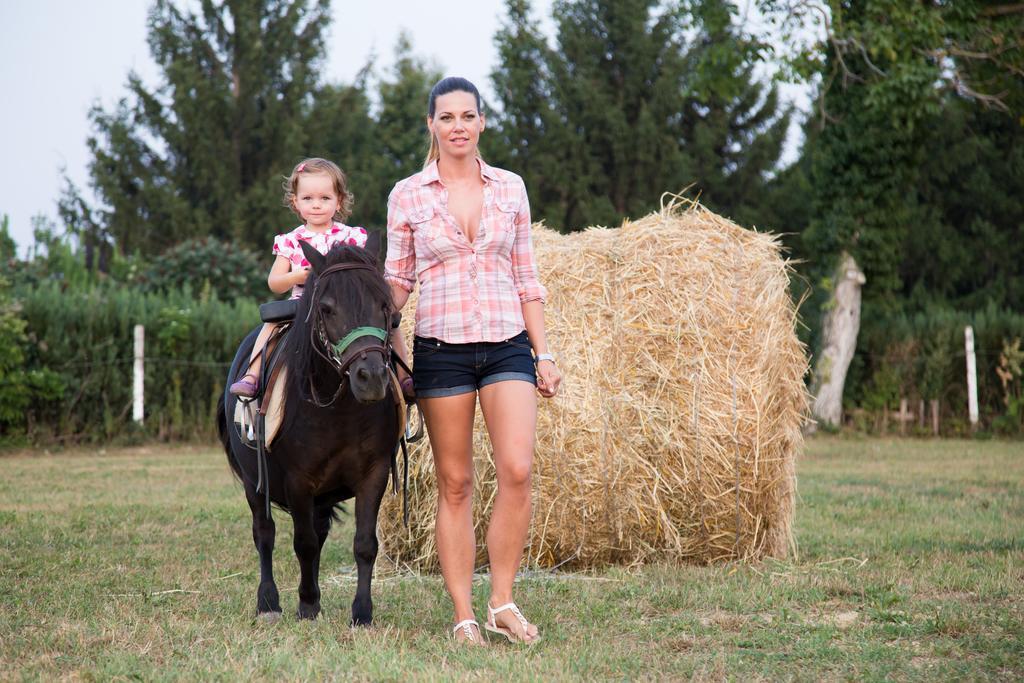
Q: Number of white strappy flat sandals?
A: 2